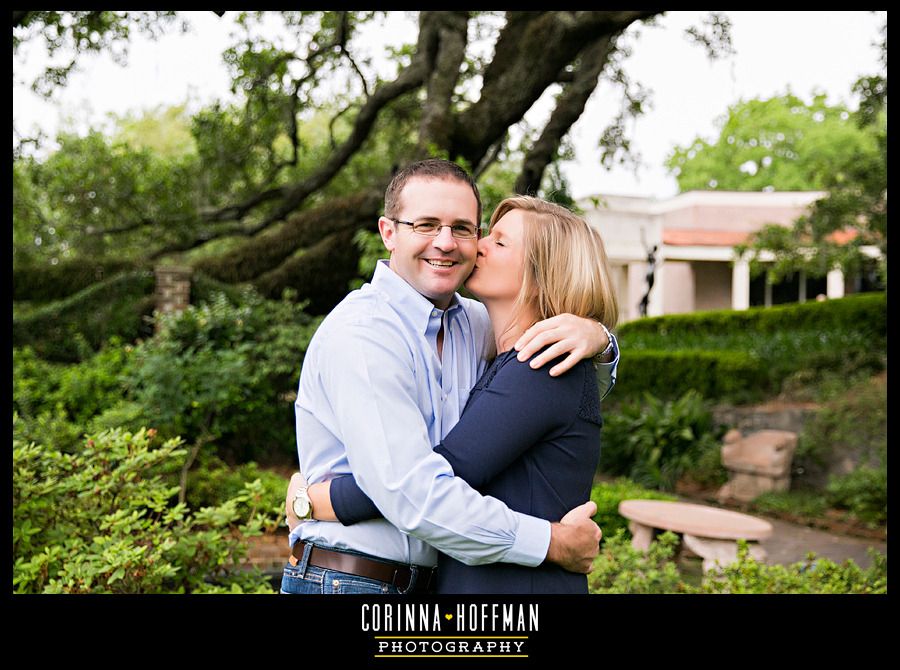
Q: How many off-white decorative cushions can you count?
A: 0